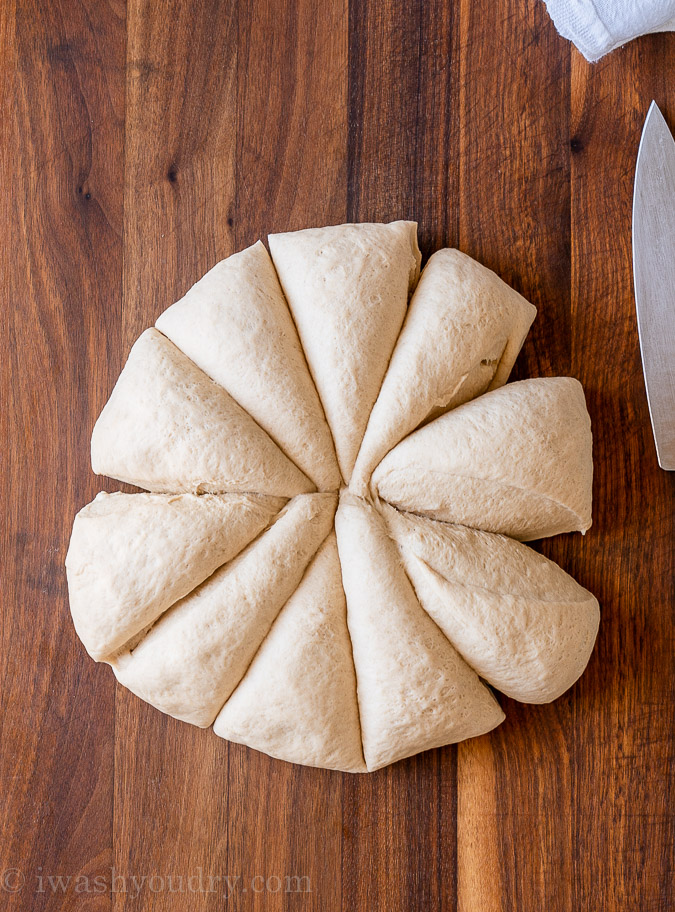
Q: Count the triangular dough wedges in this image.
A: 10